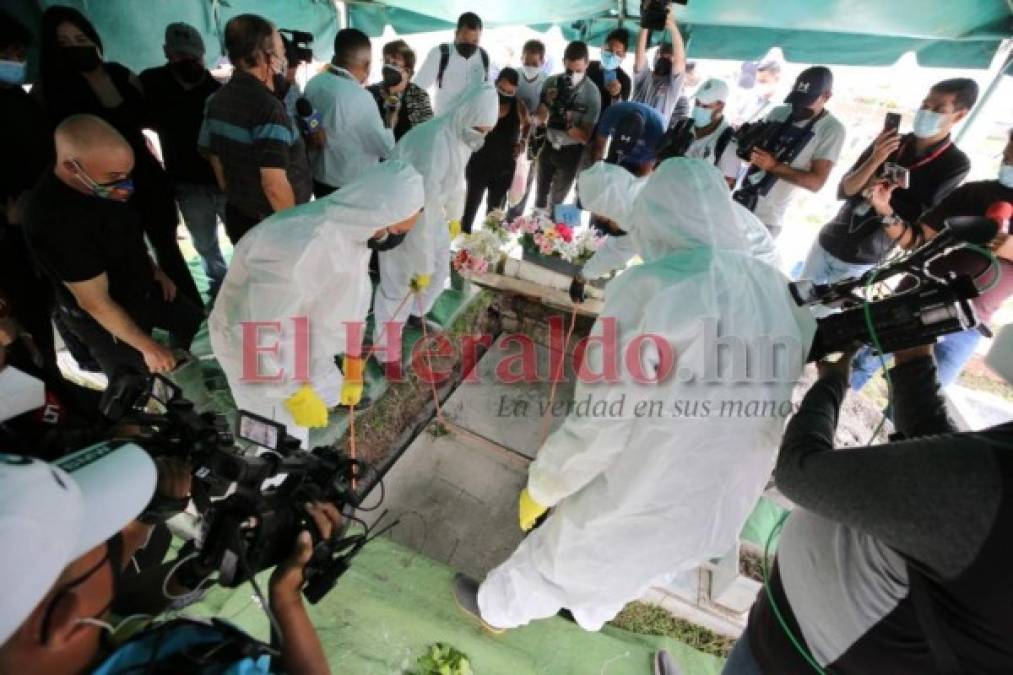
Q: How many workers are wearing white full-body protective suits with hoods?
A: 4